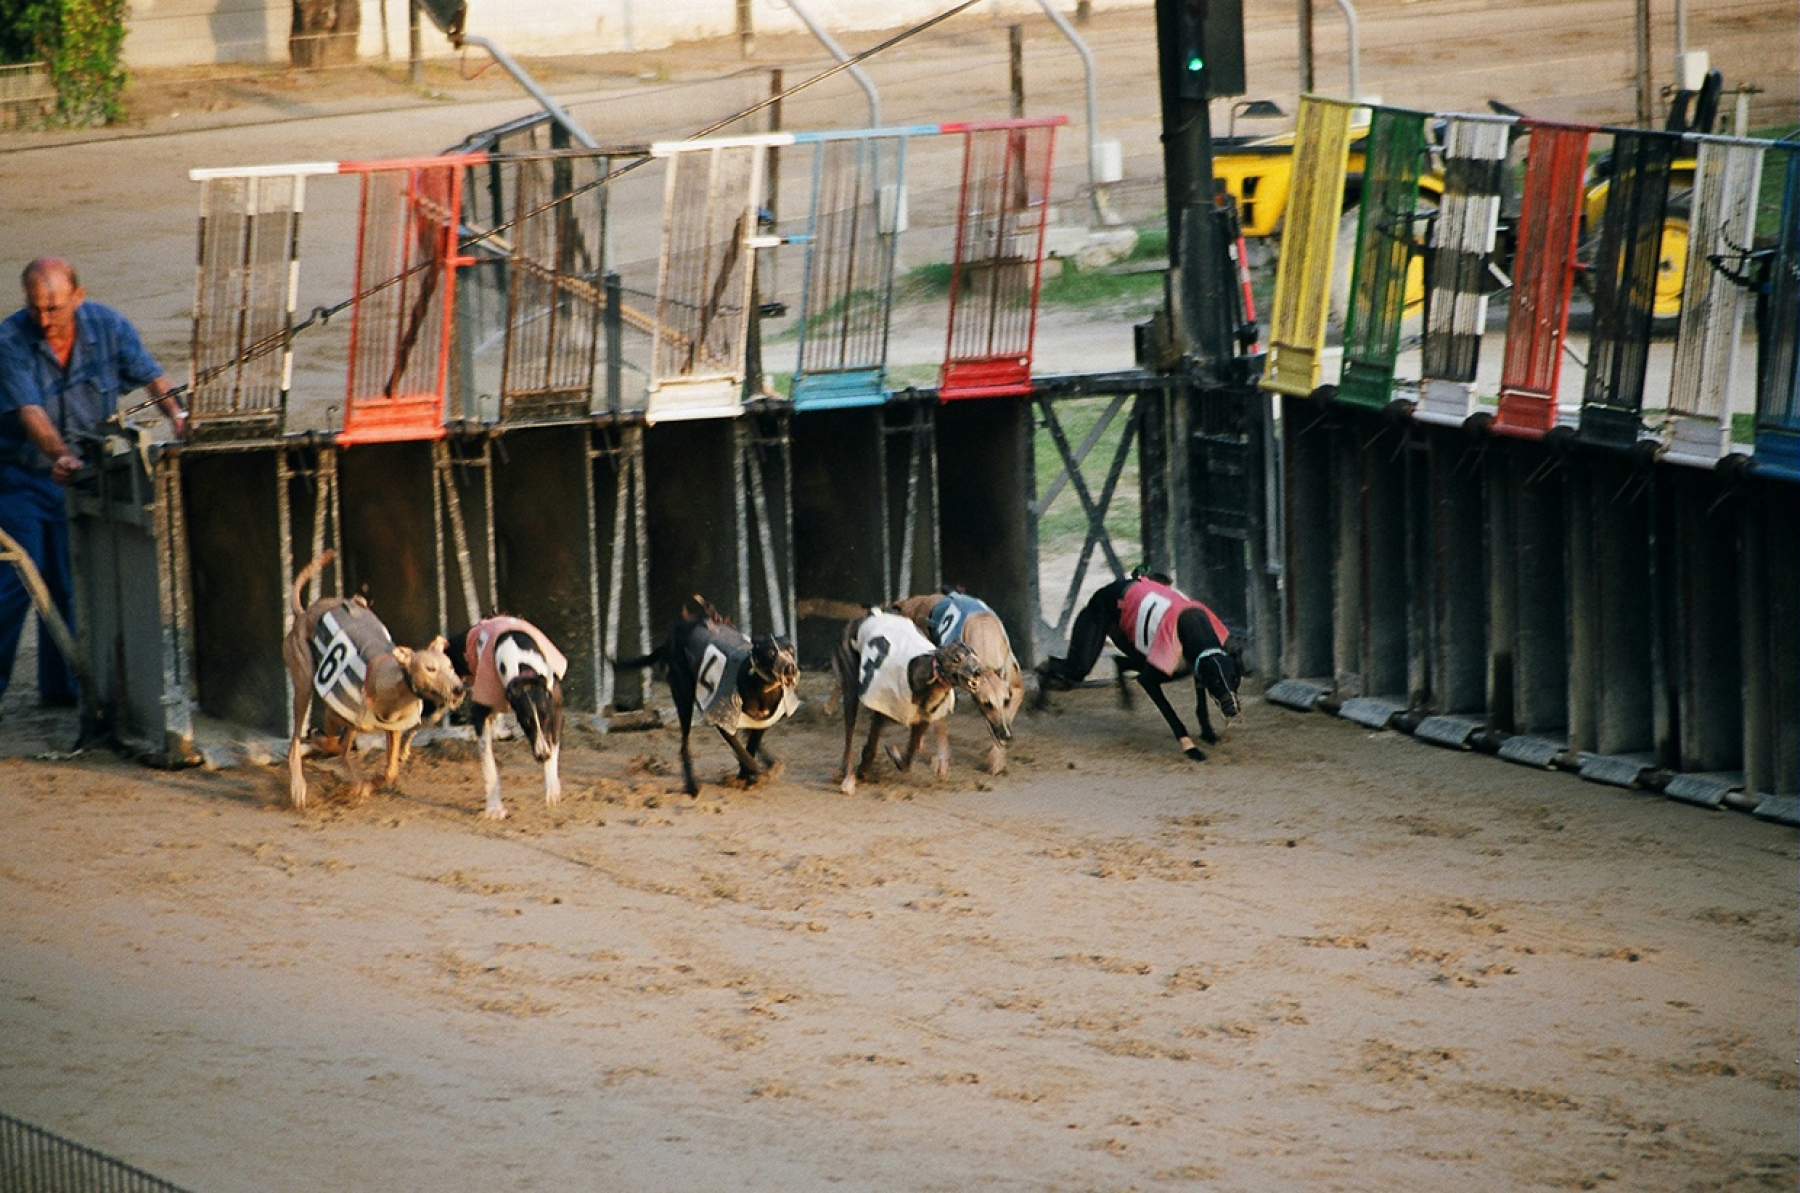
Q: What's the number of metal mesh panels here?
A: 13